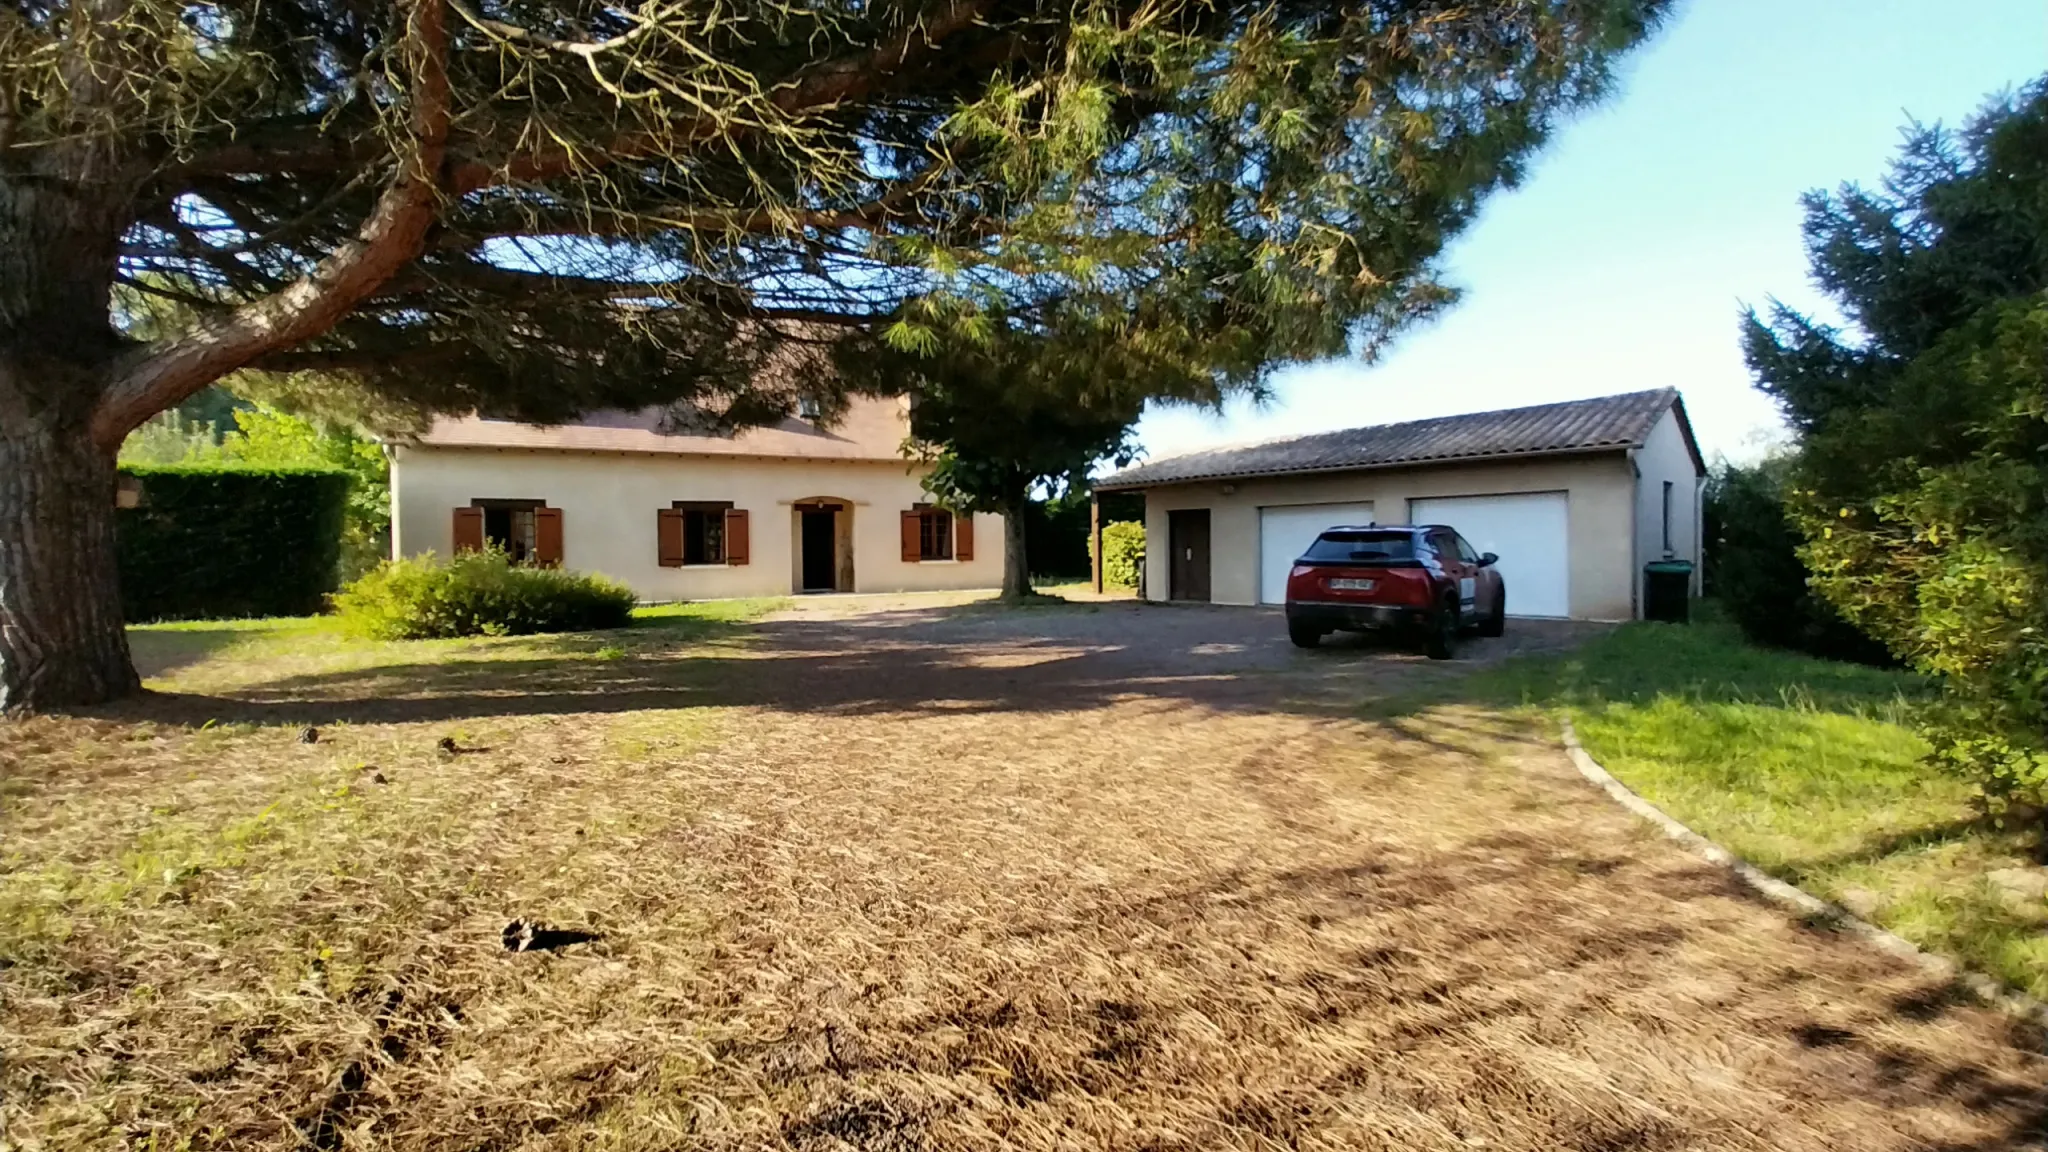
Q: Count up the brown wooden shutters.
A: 6